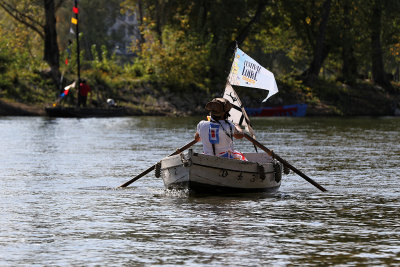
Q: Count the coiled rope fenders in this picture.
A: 4